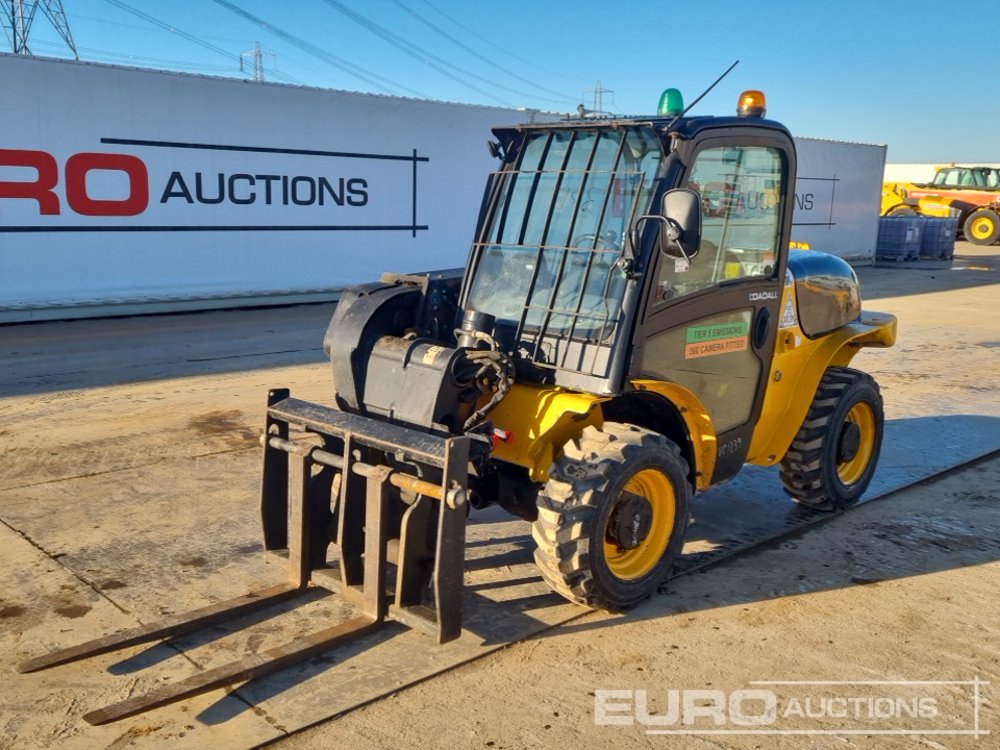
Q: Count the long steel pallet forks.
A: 2